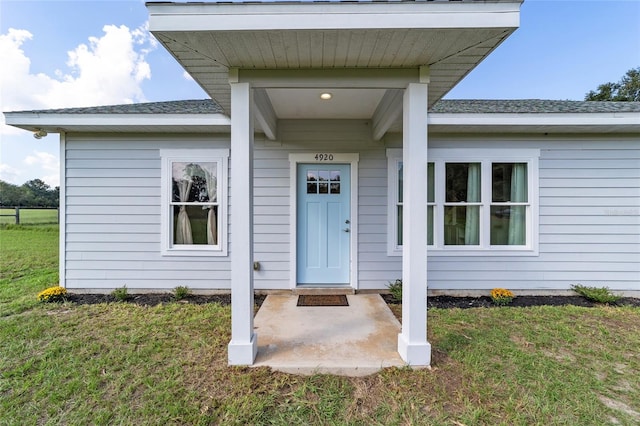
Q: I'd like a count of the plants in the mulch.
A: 6